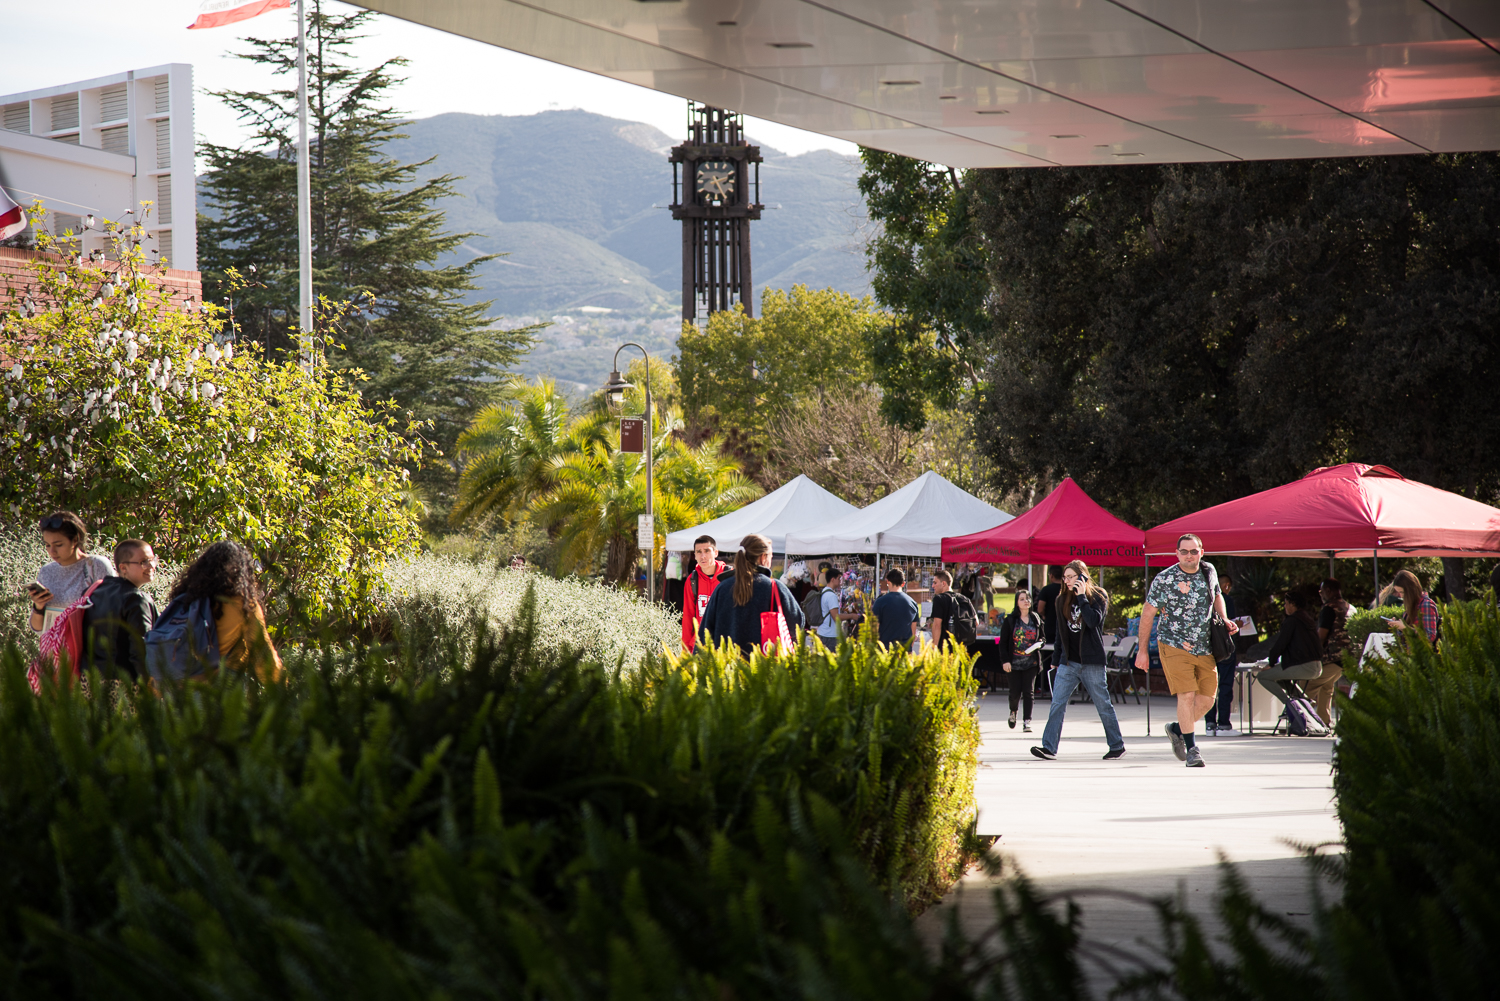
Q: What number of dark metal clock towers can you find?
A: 1